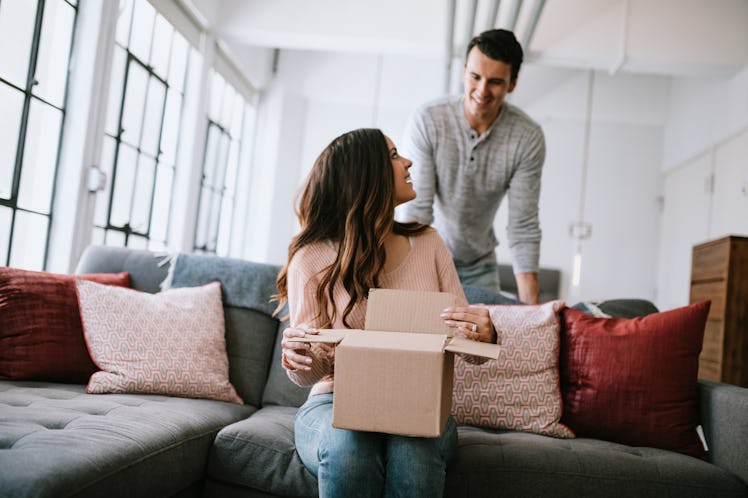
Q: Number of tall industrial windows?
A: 3